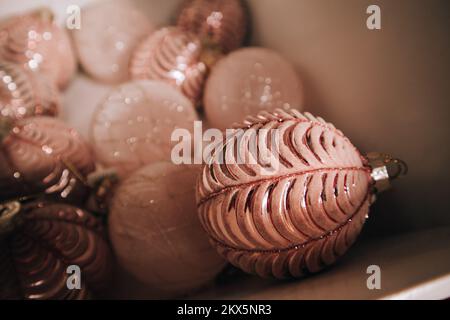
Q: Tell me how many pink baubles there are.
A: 11